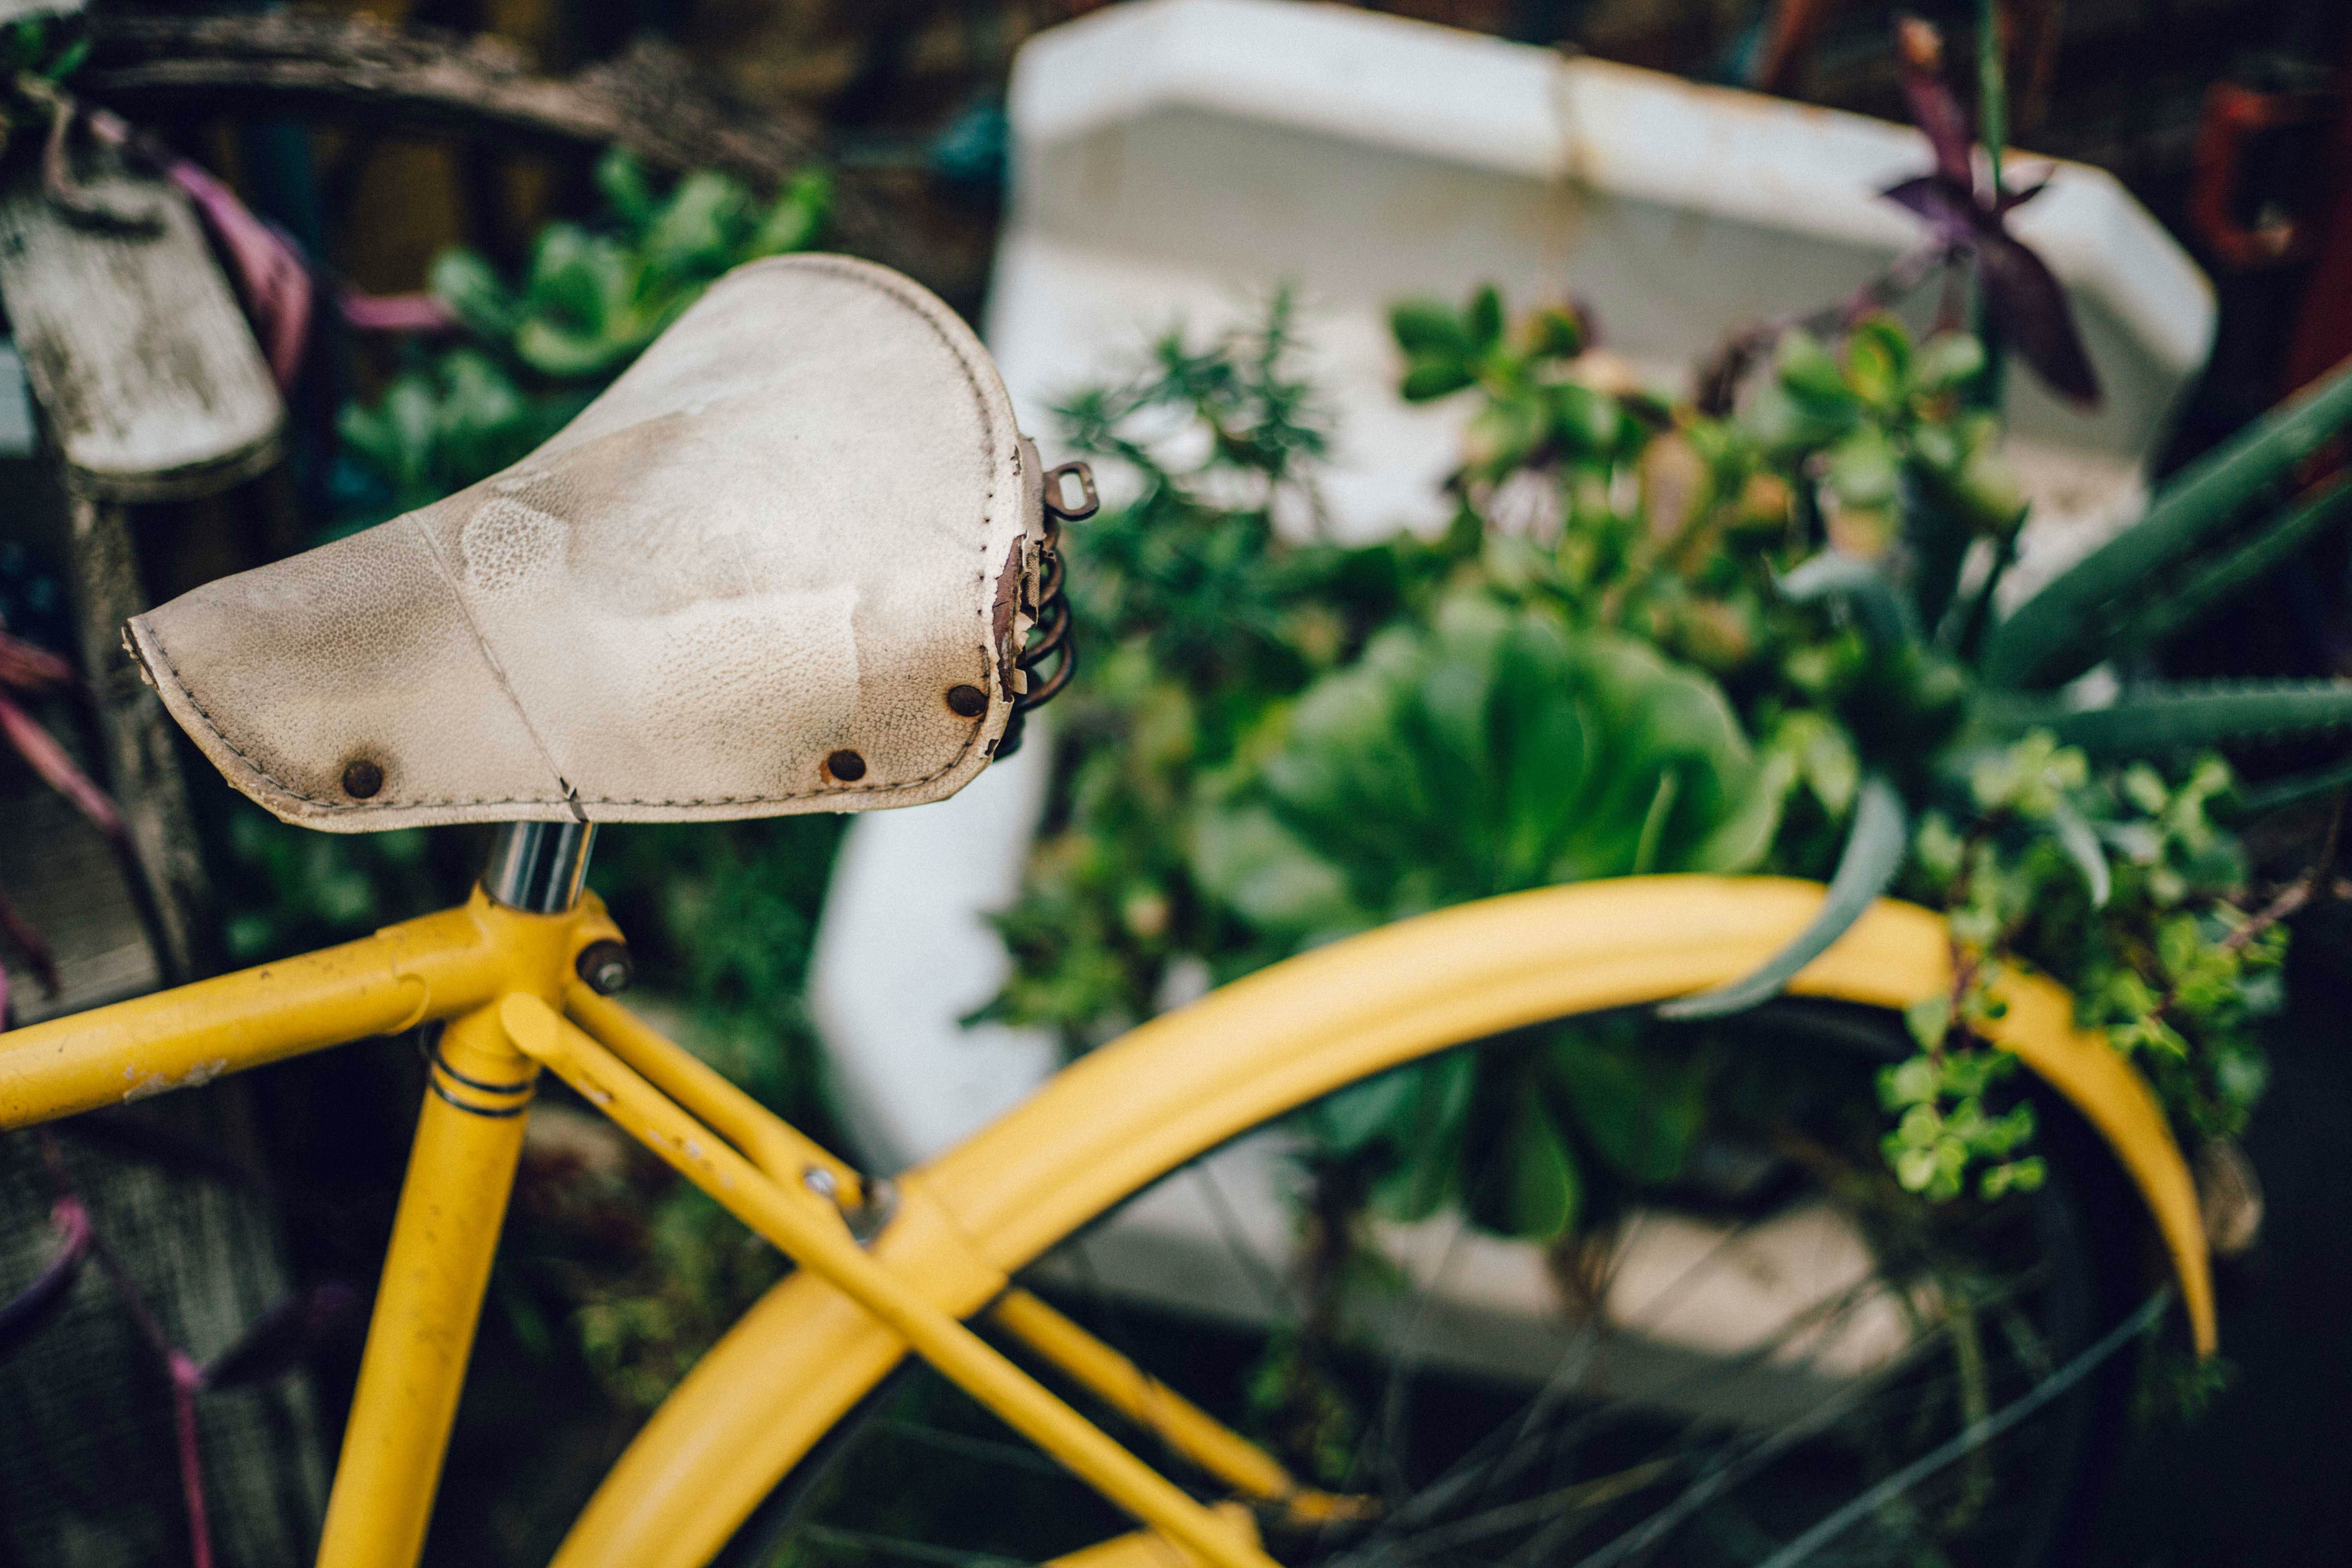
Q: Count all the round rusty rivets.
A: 3